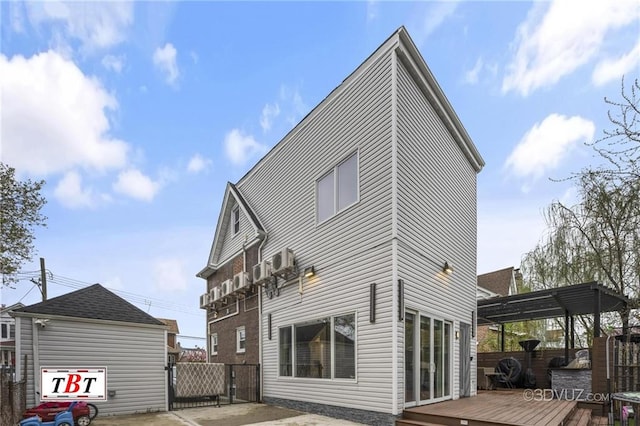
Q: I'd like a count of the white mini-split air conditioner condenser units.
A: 6